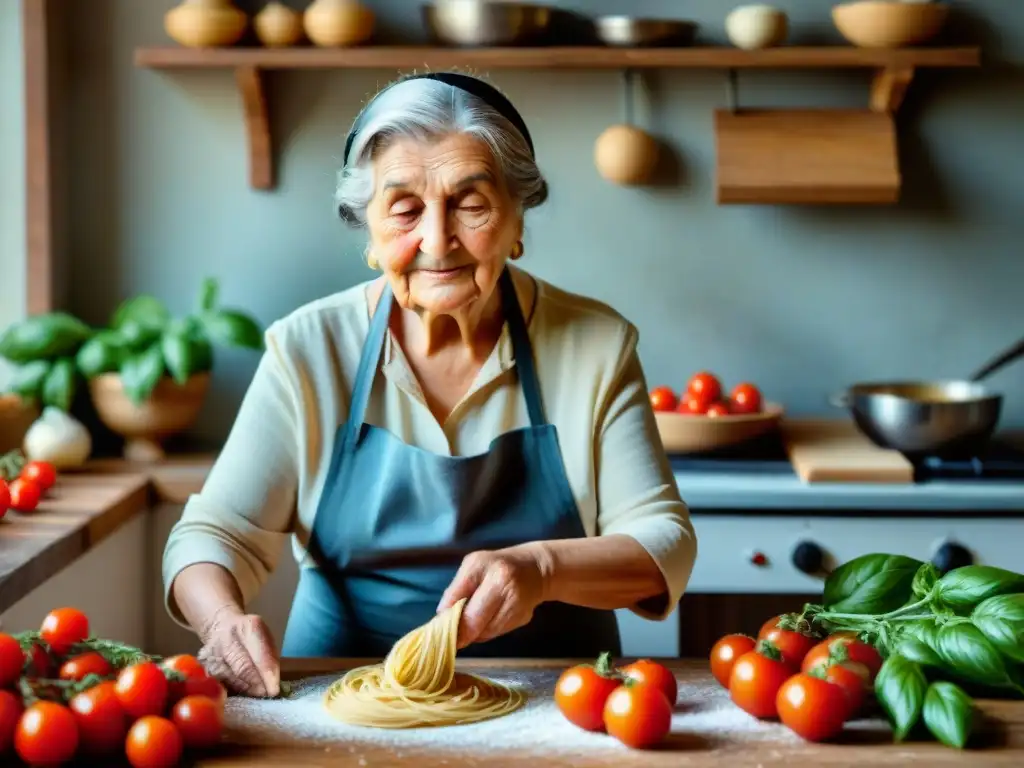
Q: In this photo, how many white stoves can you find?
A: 1